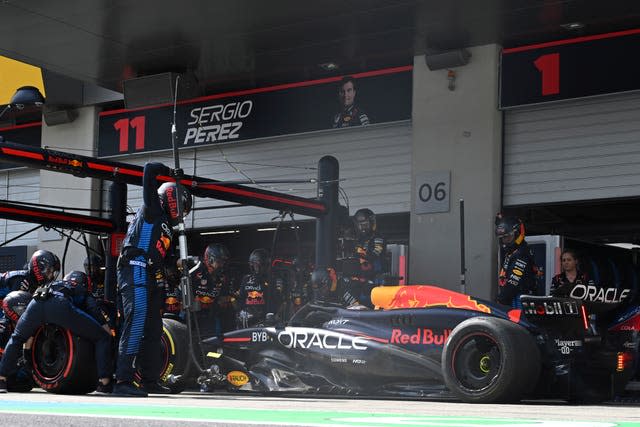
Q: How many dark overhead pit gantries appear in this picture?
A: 2